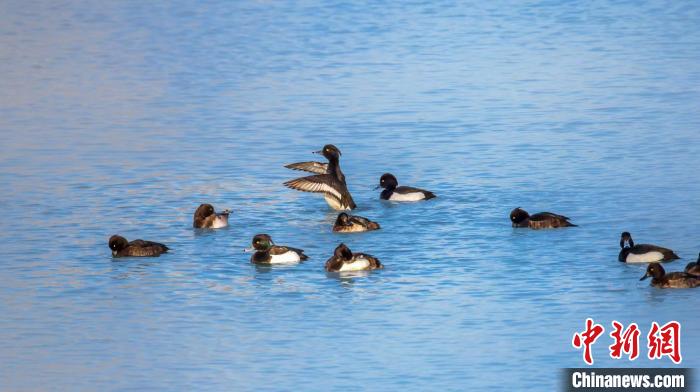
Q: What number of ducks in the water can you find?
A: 11